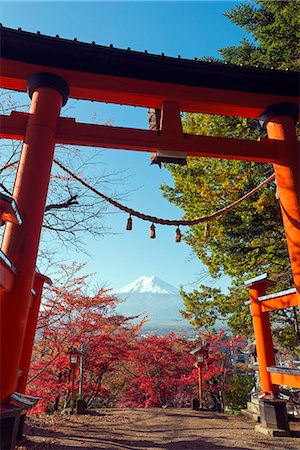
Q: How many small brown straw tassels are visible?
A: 4